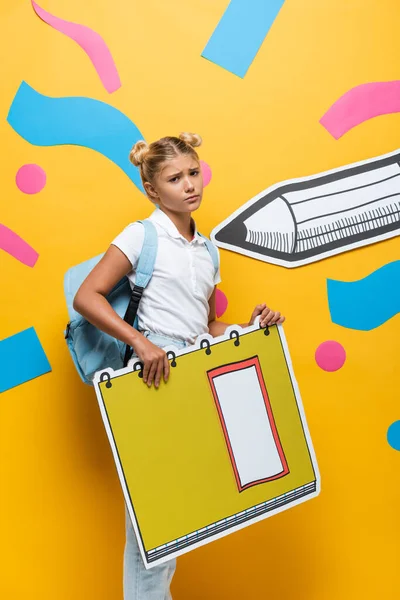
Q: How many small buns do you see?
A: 2